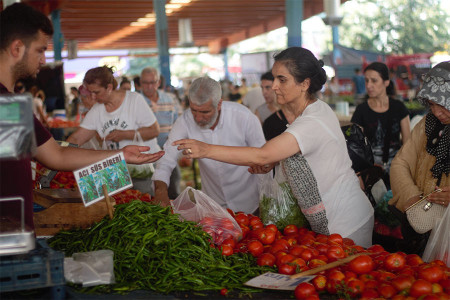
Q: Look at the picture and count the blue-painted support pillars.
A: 5